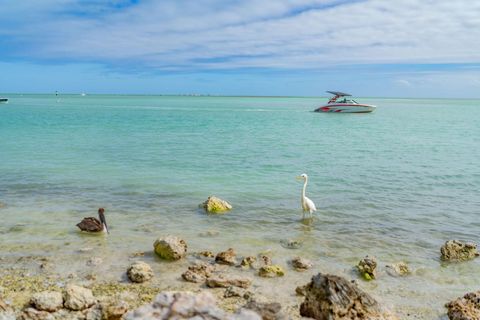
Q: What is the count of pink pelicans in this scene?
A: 0